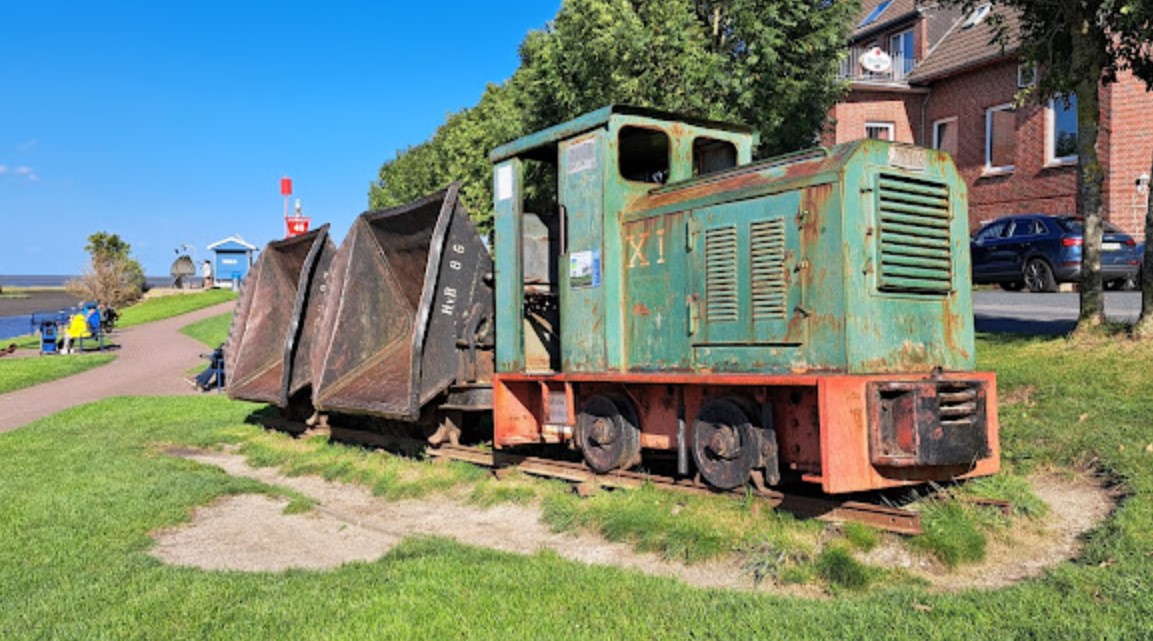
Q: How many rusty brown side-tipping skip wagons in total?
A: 2